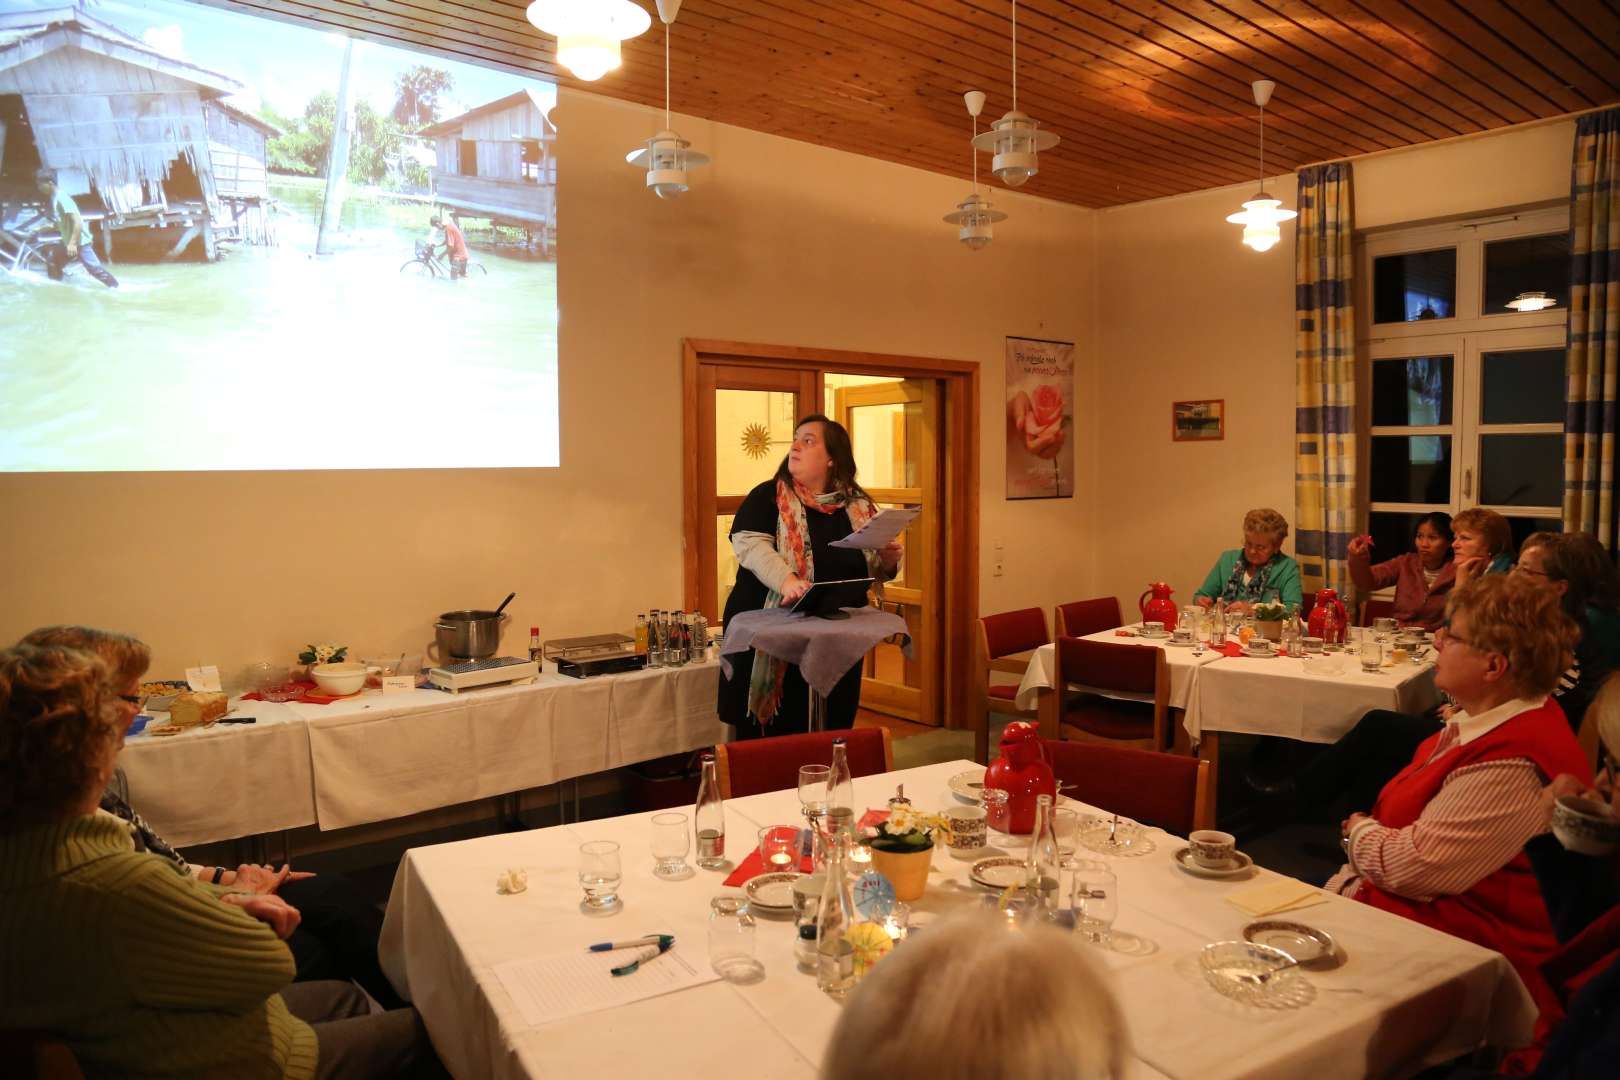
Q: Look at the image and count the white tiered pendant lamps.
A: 5